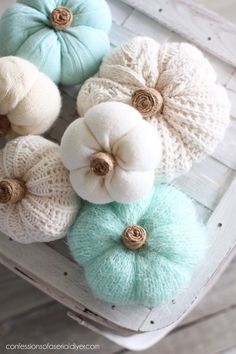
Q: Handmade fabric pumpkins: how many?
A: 6